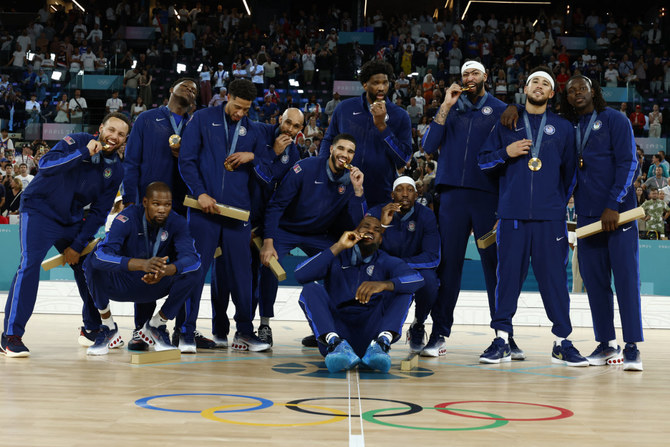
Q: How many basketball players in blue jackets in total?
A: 12